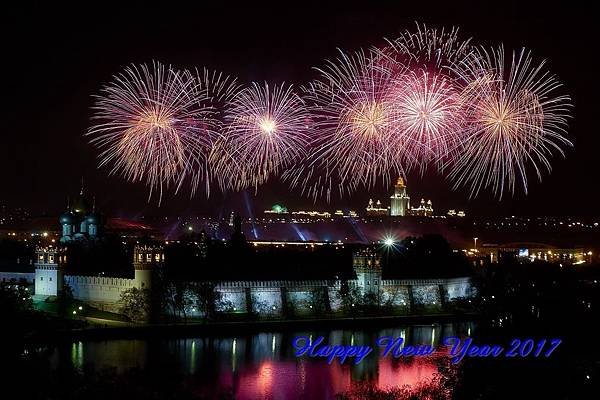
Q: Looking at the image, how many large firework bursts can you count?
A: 5